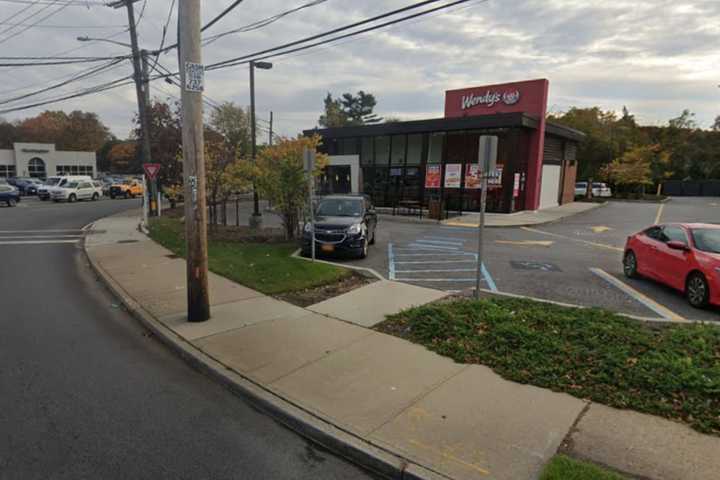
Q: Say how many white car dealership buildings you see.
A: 1